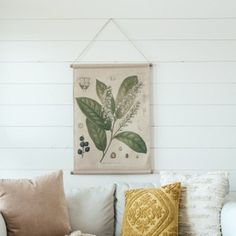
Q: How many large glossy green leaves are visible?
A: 5